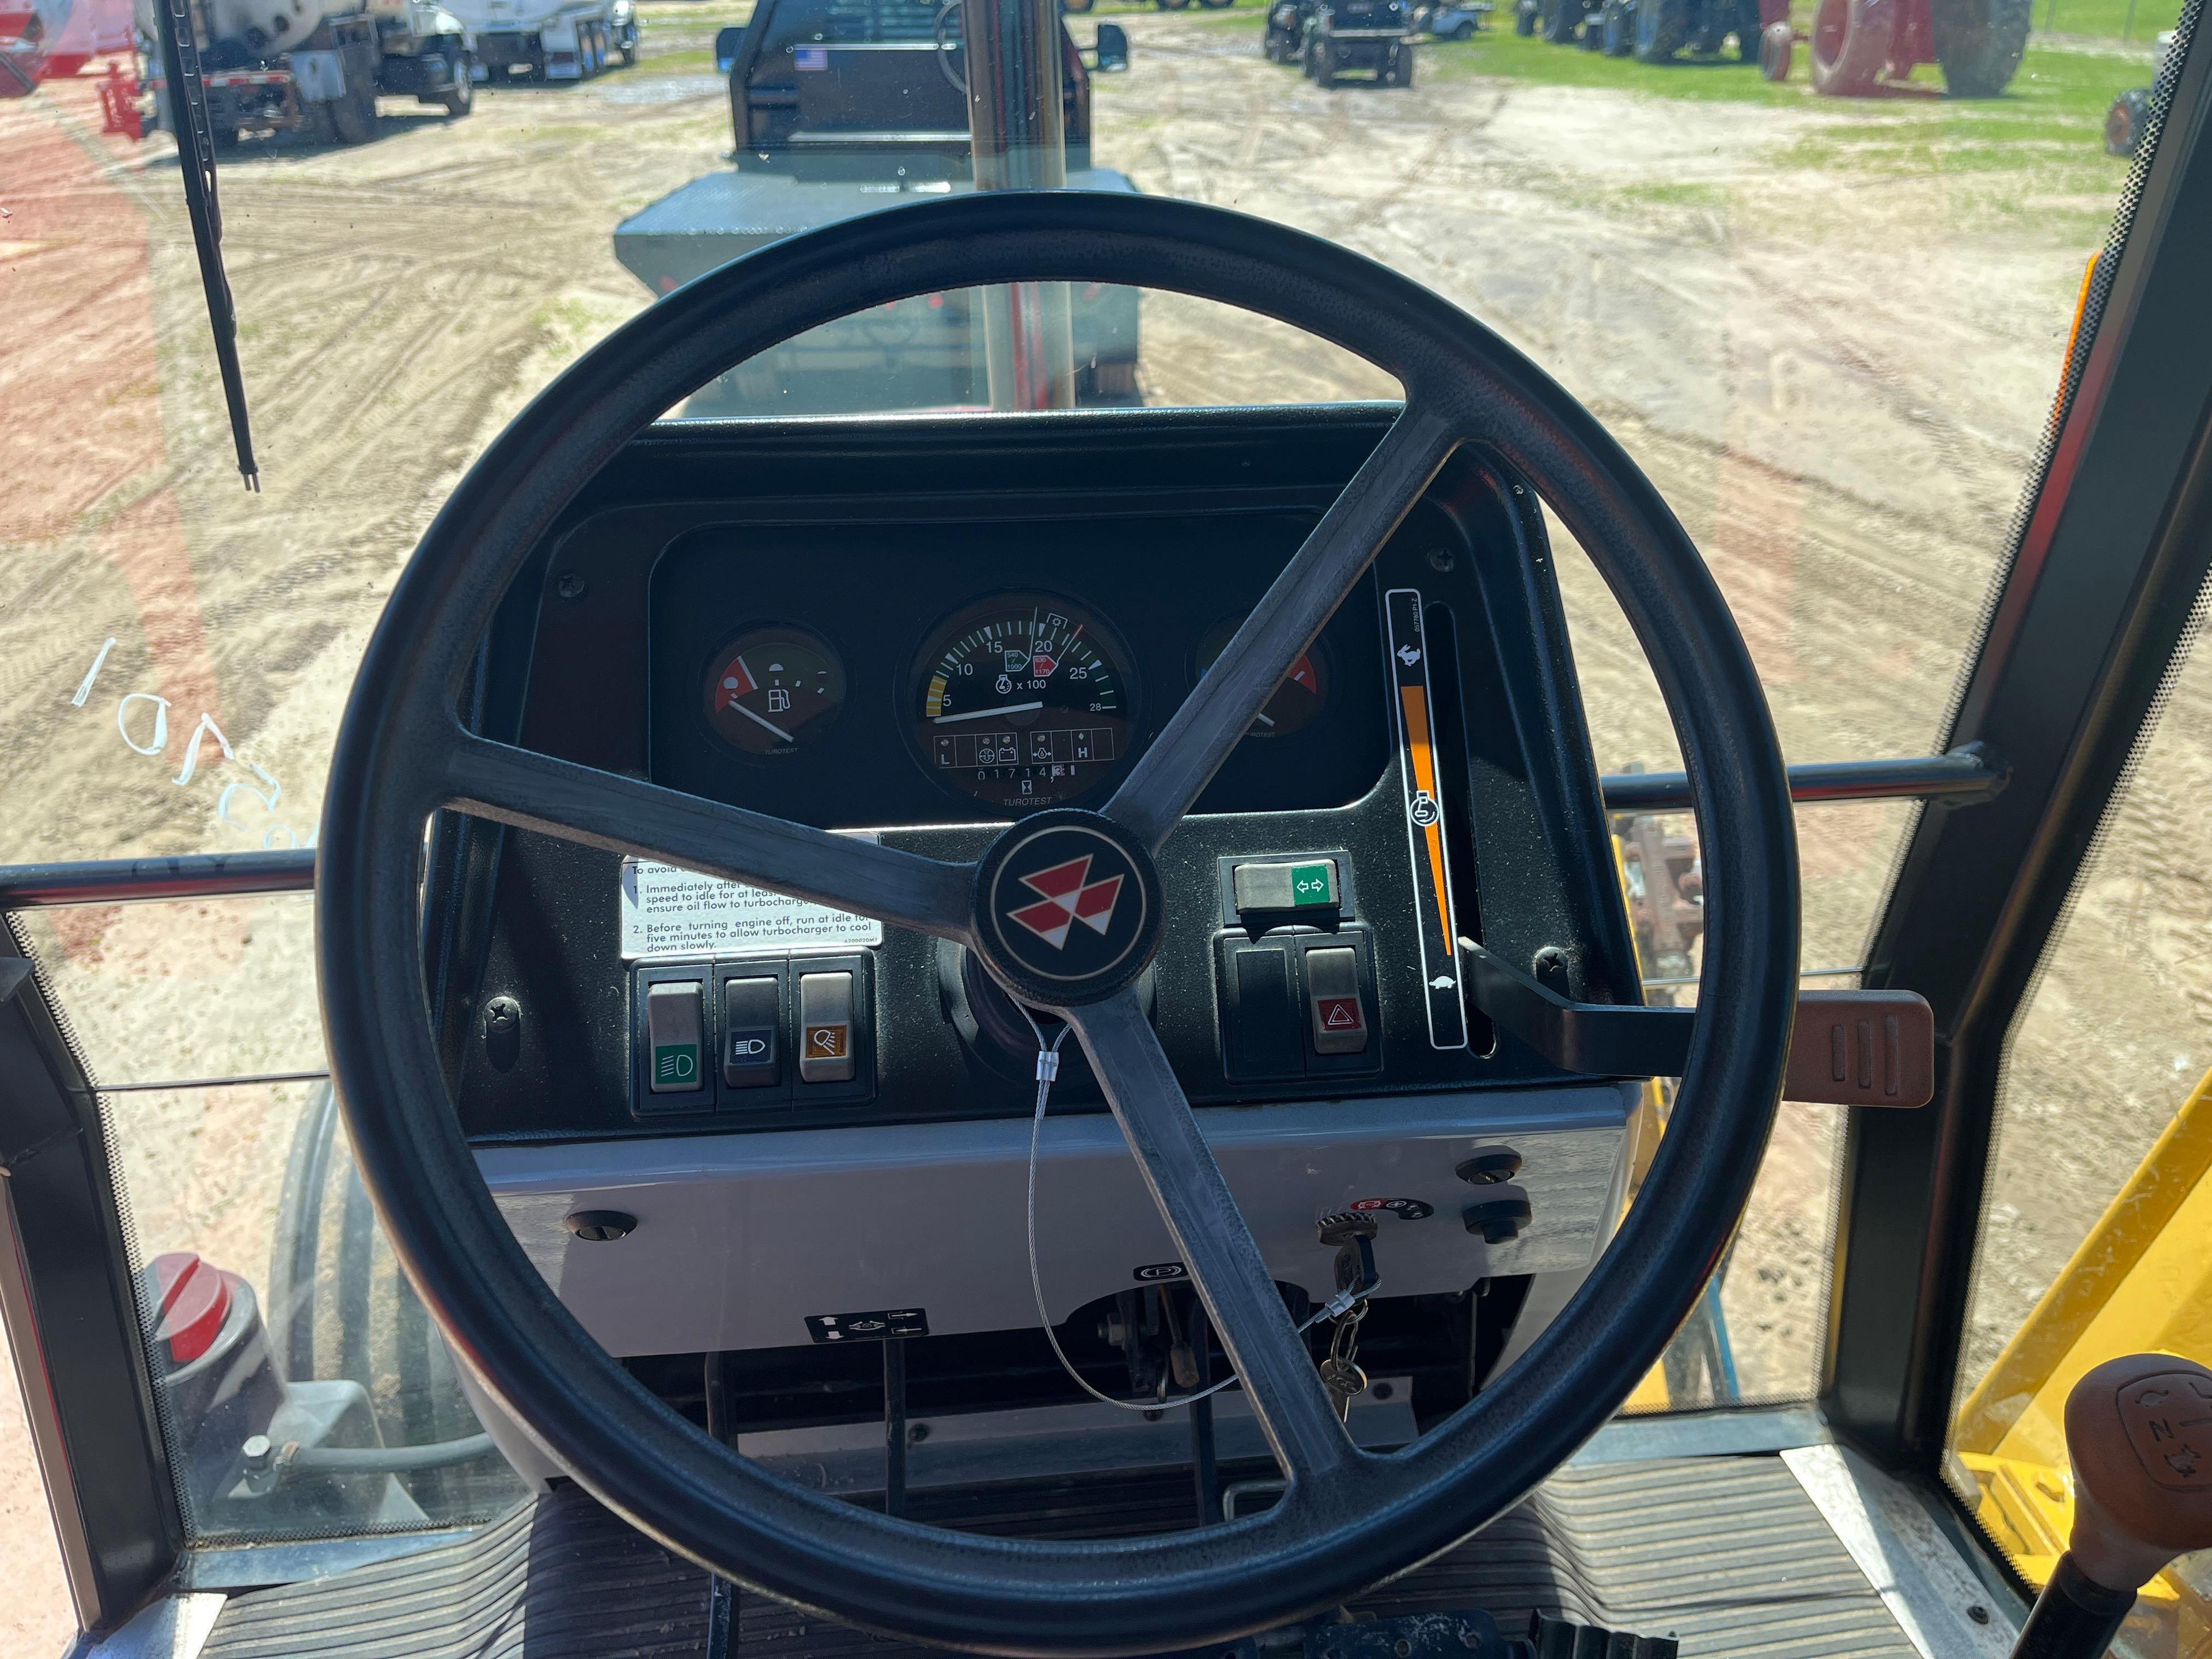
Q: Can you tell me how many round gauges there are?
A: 3